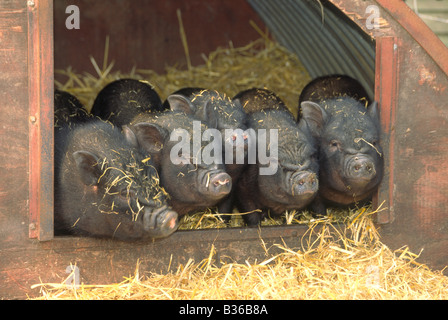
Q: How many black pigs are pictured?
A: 5